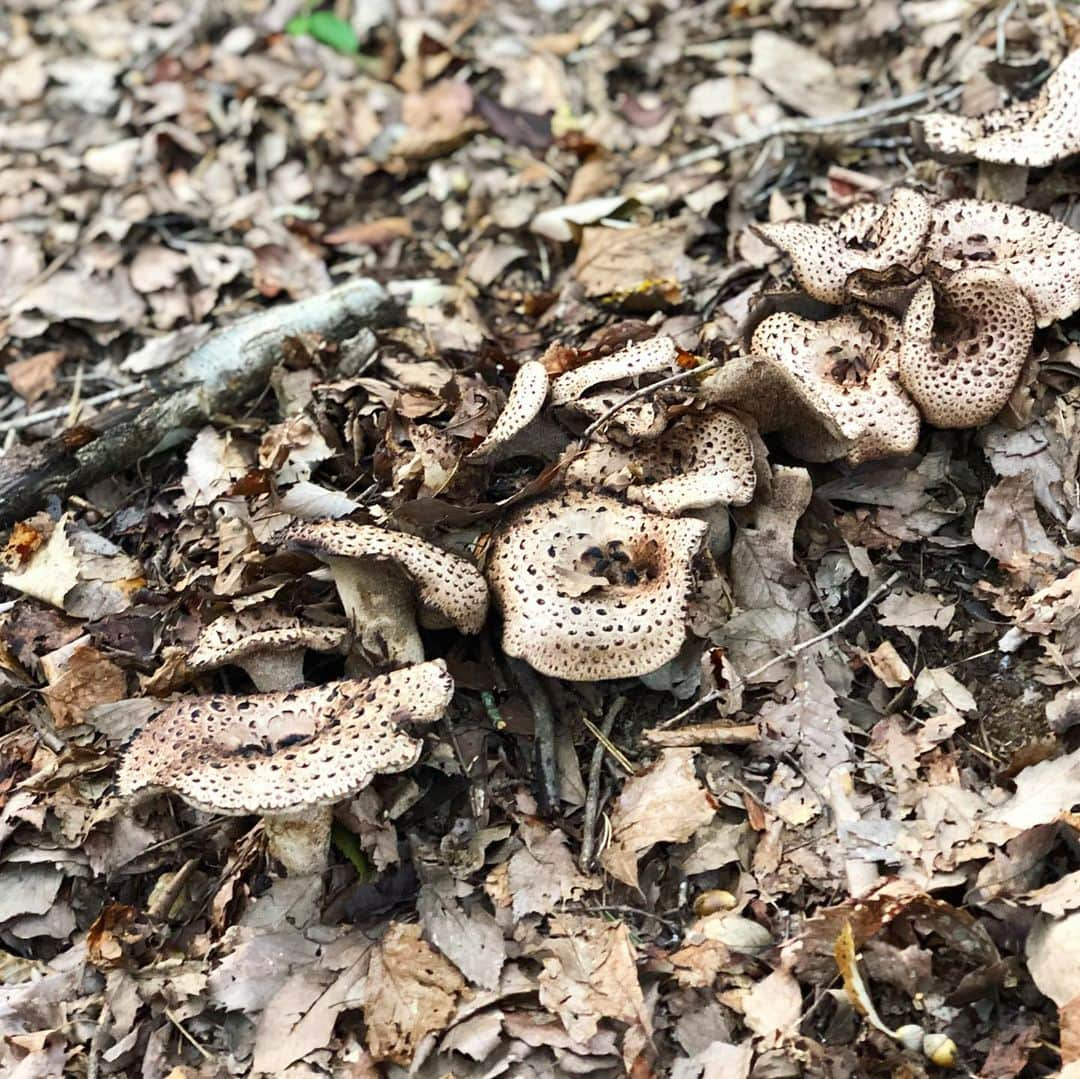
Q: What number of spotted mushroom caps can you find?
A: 12